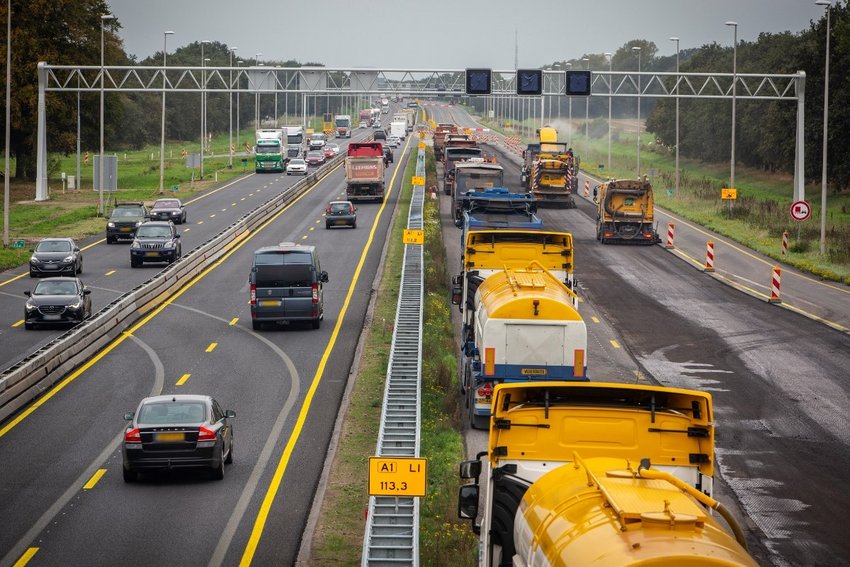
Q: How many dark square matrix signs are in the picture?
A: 3